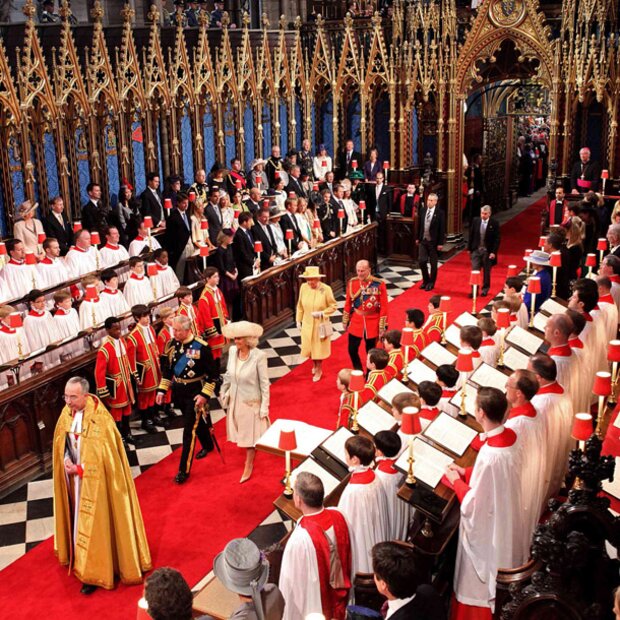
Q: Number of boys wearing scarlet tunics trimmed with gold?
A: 10